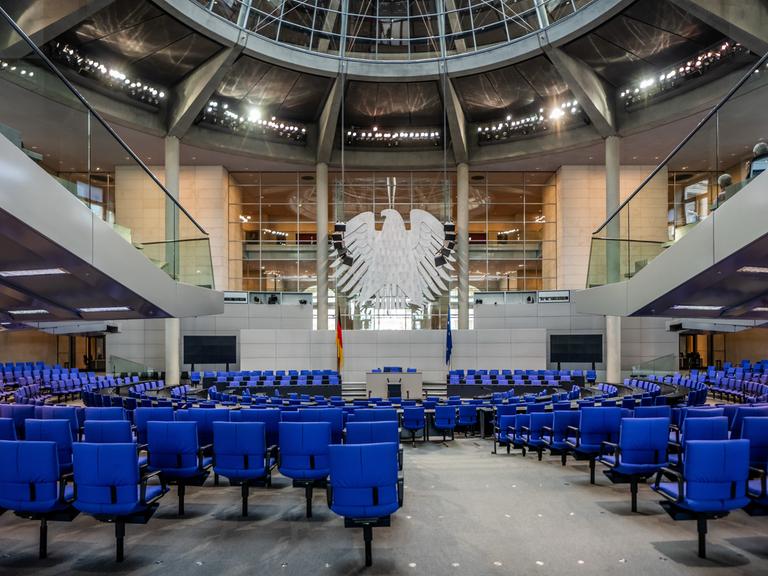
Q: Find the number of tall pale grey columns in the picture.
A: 4